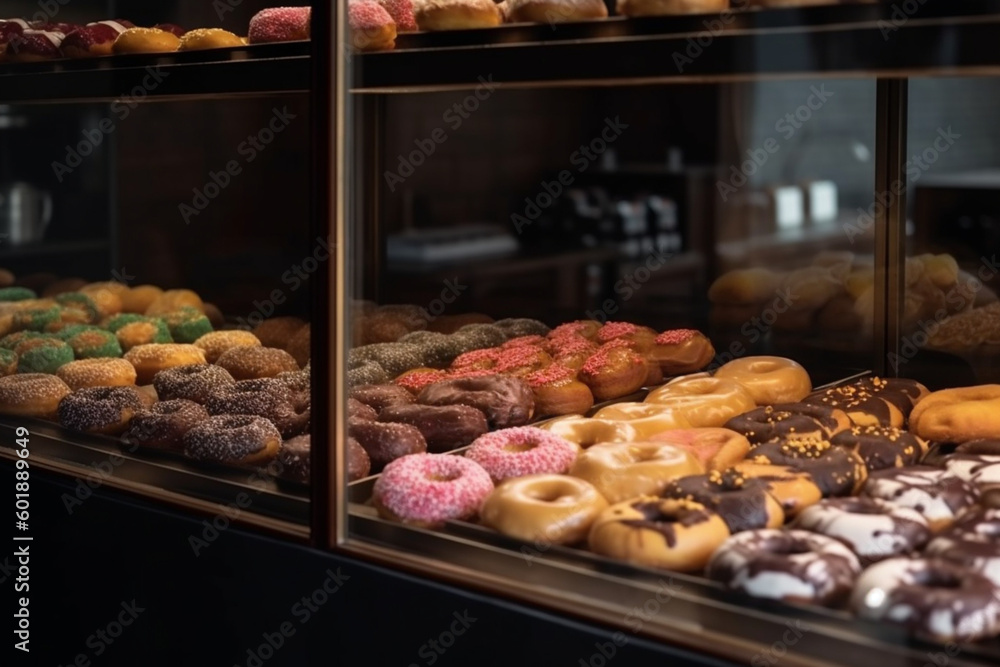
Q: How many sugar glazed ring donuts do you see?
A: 6